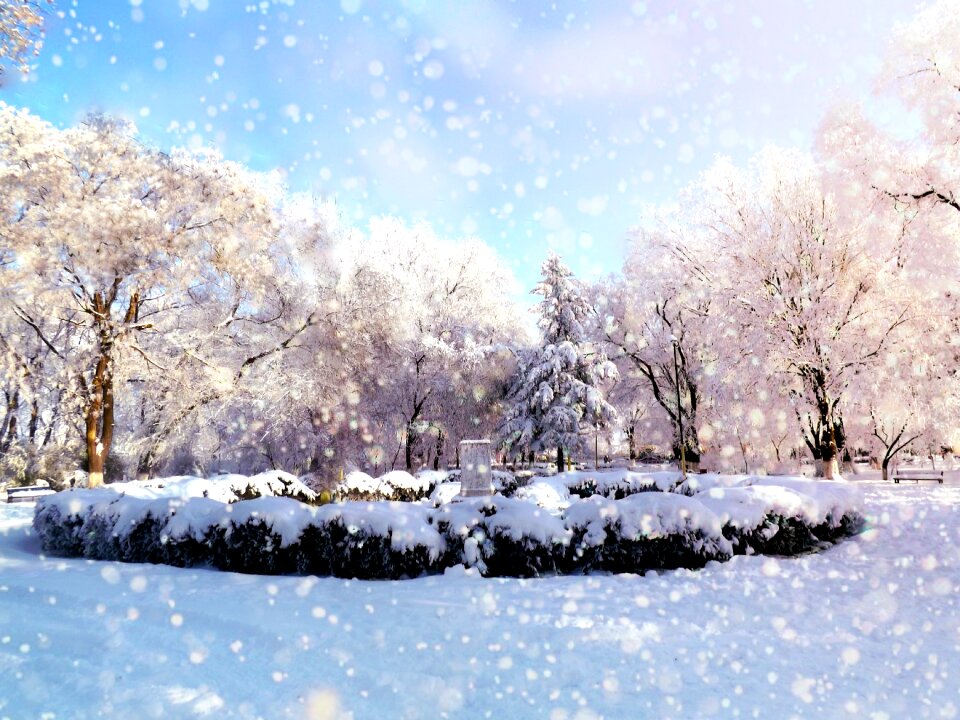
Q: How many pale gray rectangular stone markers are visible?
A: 1